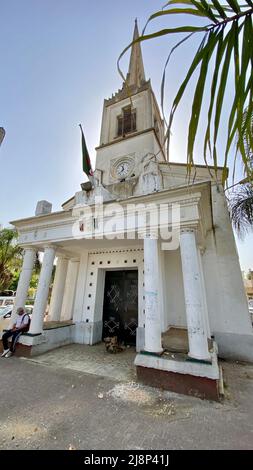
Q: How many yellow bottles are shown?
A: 0